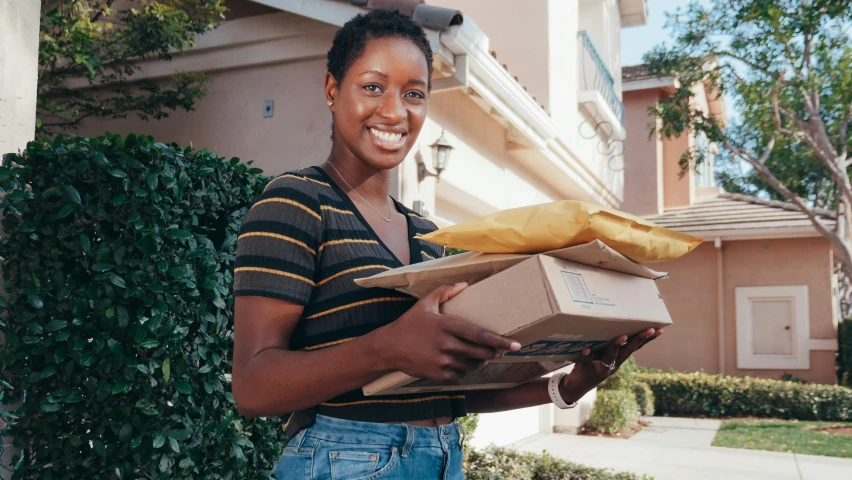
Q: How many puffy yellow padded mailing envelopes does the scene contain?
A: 1